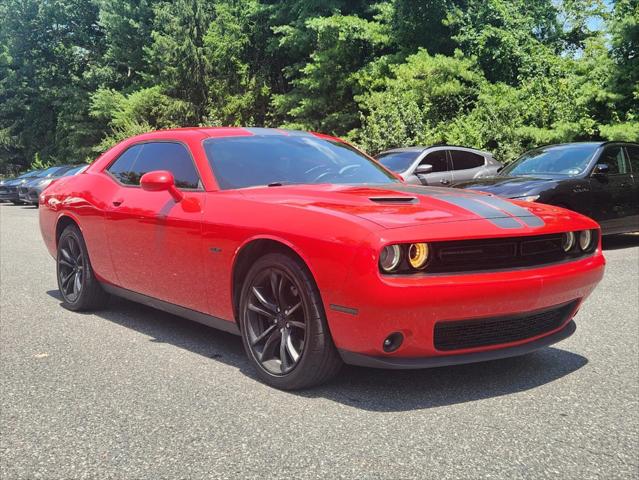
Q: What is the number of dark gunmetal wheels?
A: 2